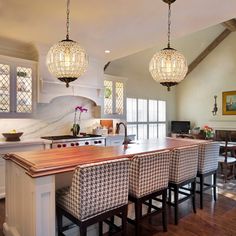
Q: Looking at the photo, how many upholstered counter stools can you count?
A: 4